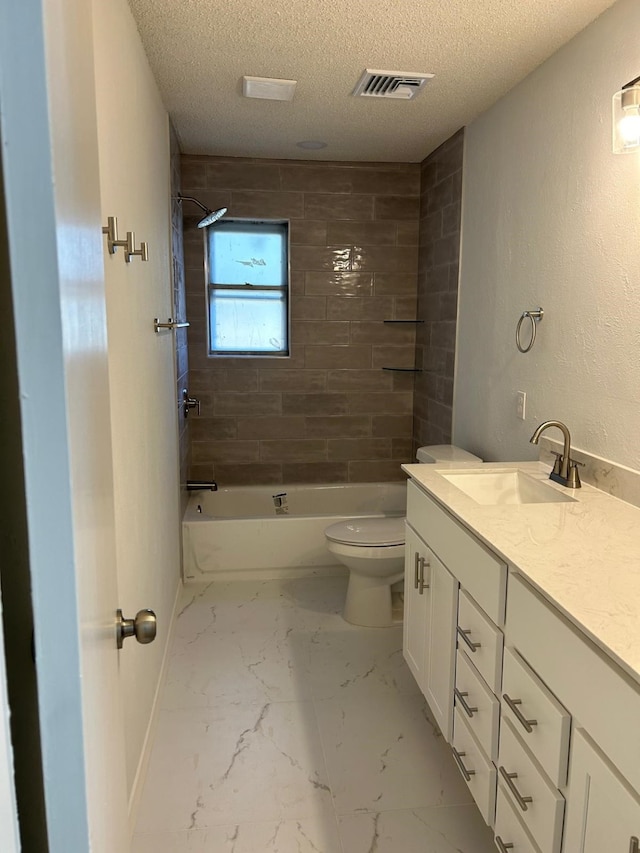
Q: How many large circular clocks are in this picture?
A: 0